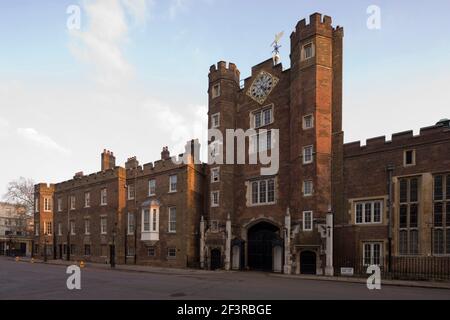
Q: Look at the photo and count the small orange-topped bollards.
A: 3